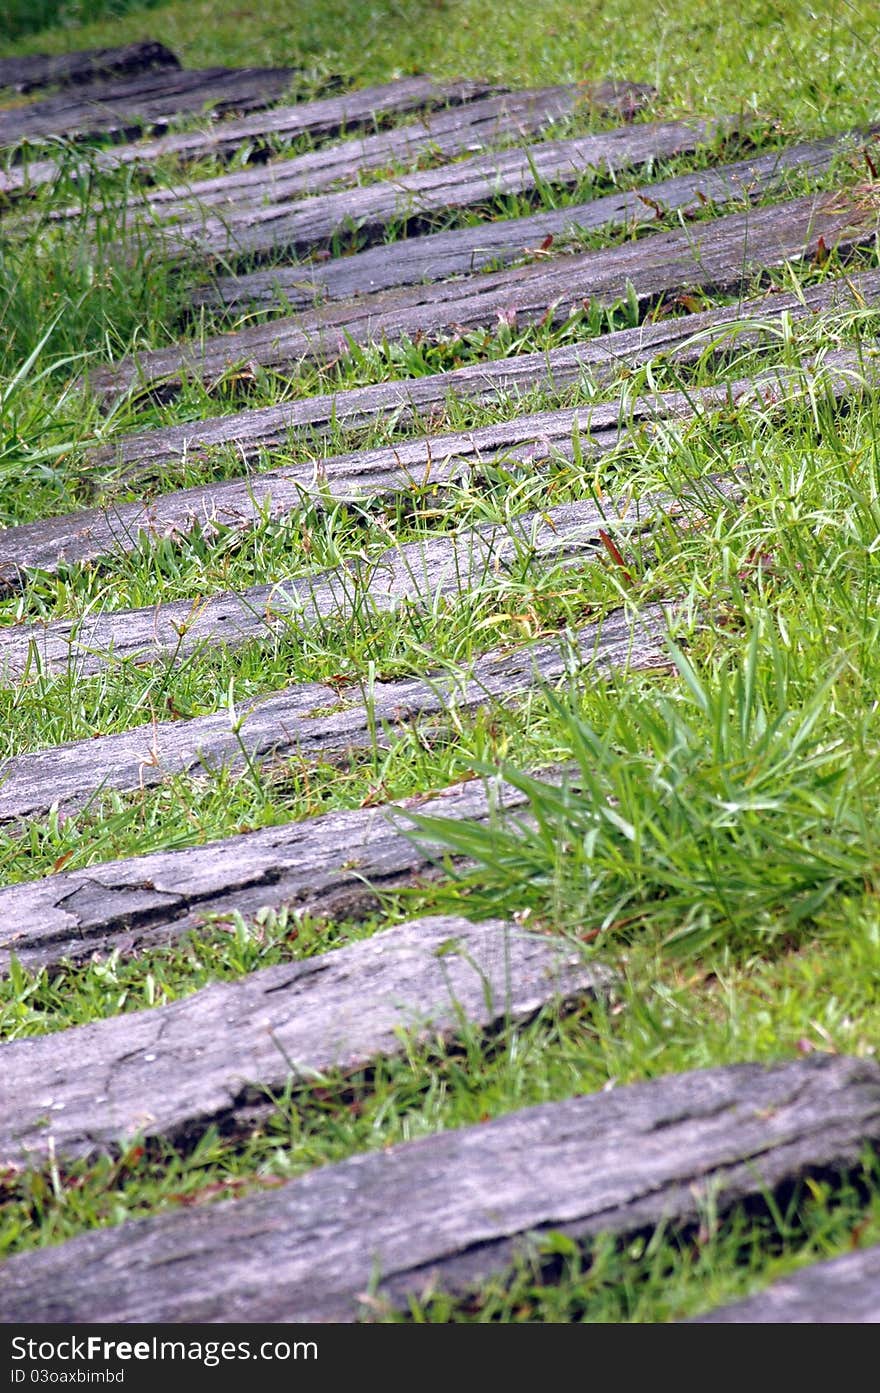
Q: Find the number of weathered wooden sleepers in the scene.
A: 15